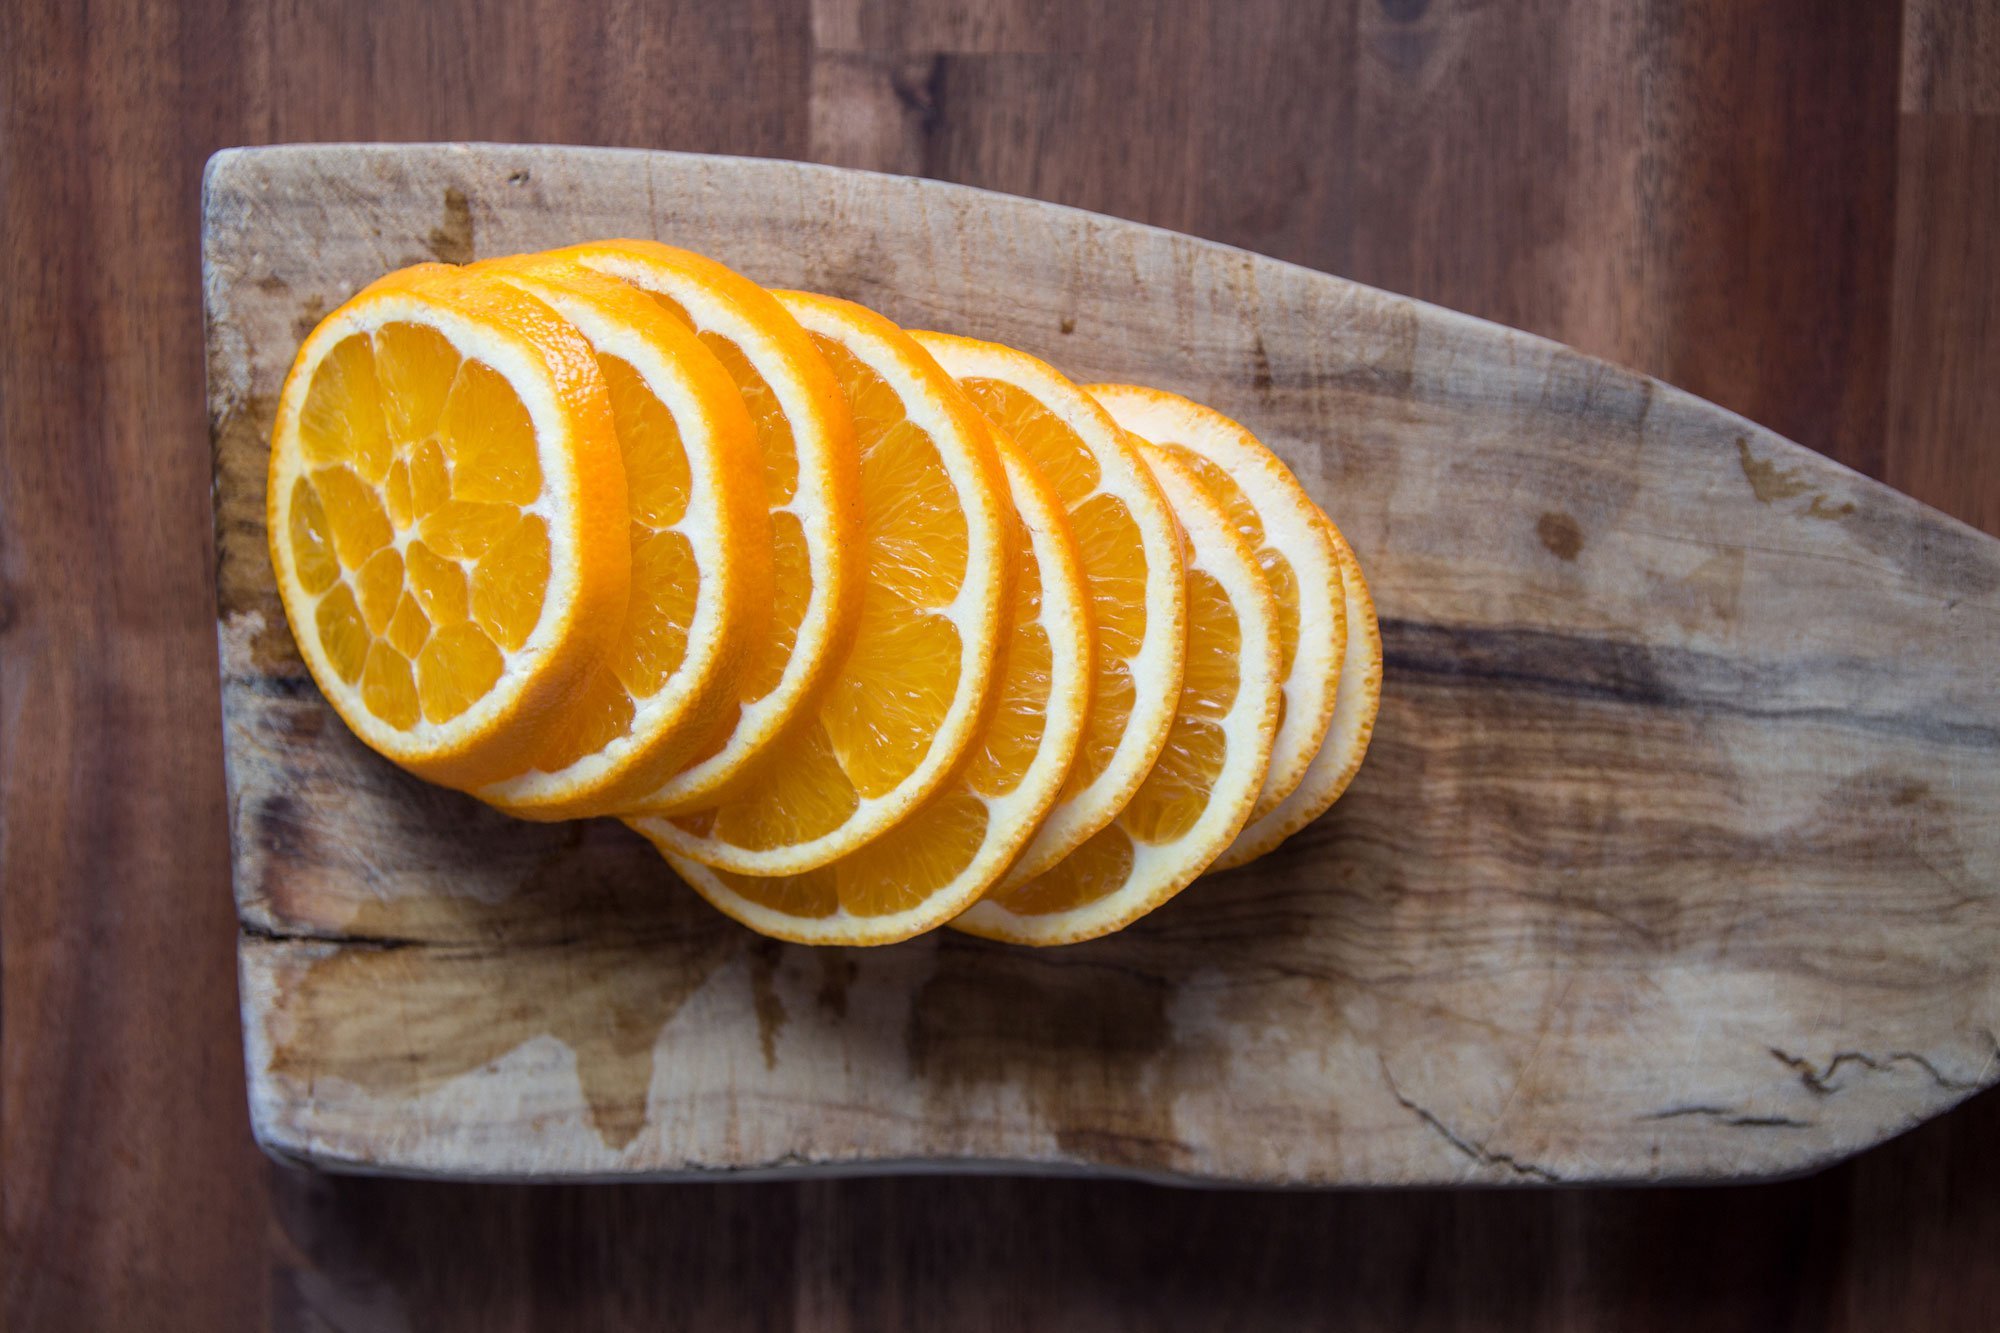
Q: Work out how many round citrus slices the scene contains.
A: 9